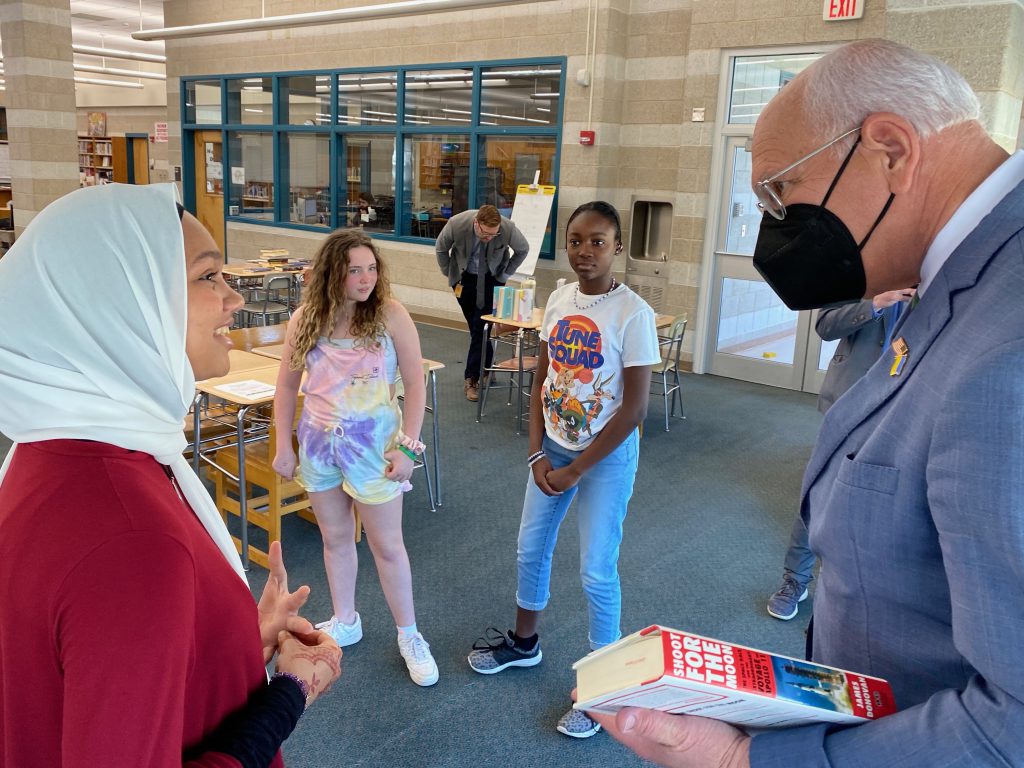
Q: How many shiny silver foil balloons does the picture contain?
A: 0